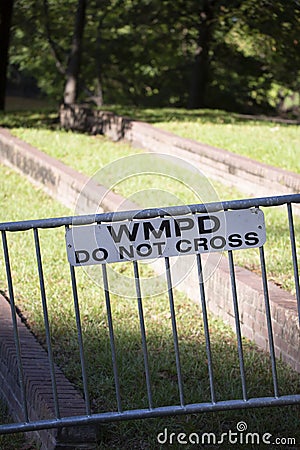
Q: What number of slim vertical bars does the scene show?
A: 10